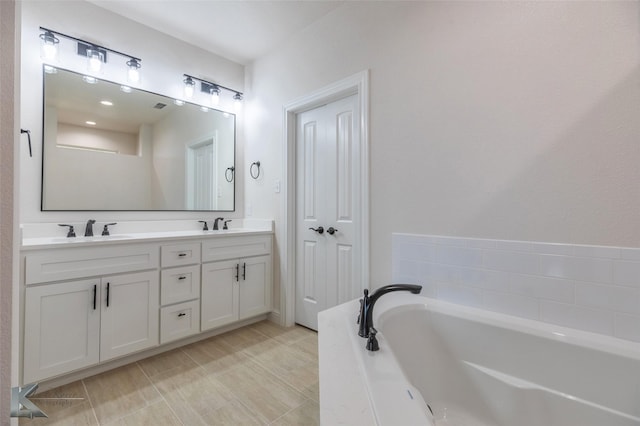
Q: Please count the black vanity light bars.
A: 2